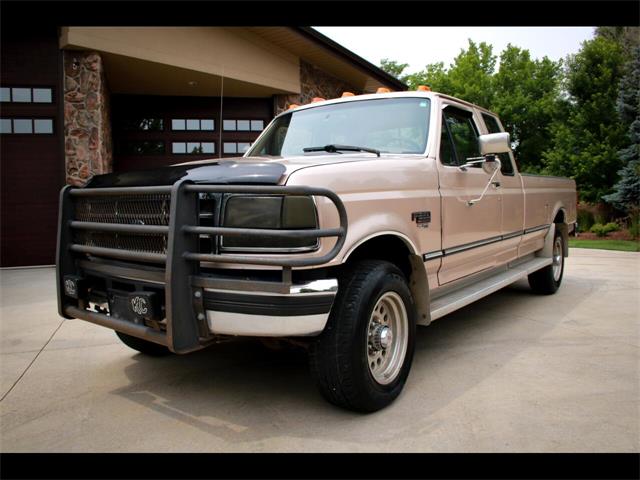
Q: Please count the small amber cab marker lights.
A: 5